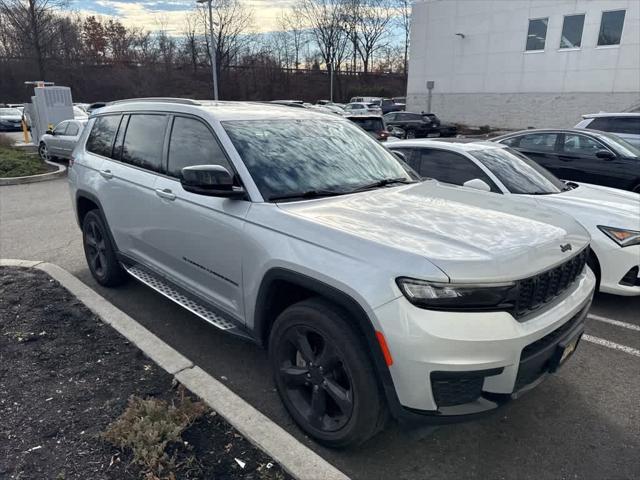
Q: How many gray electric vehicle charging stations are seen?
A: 1